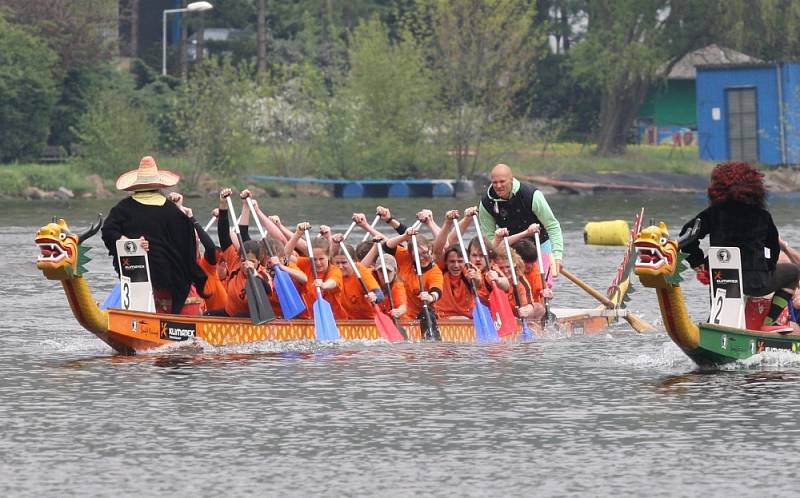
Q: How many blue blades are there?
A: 5